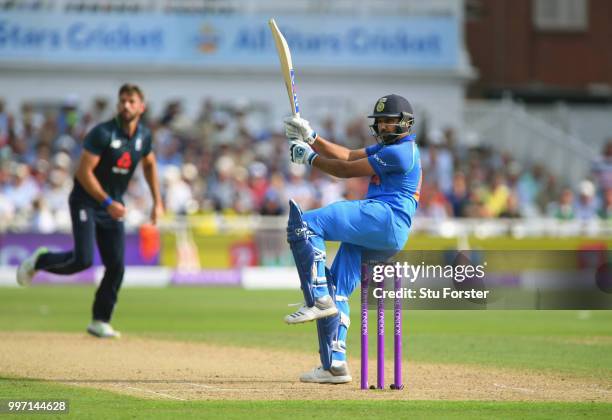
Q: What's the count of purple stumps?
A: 3